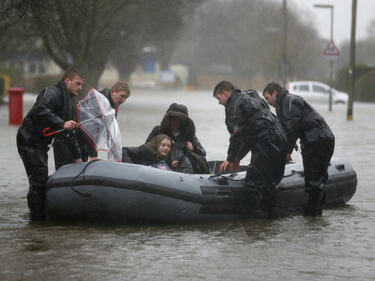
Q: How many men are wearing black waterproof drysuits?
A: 4